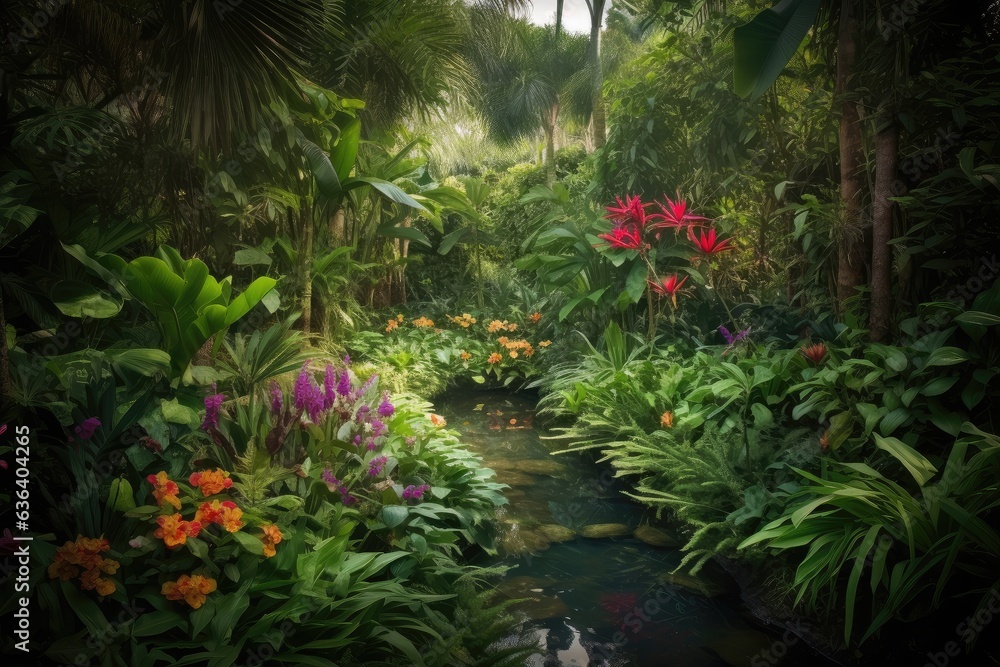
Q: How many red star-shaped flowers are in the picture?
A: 5